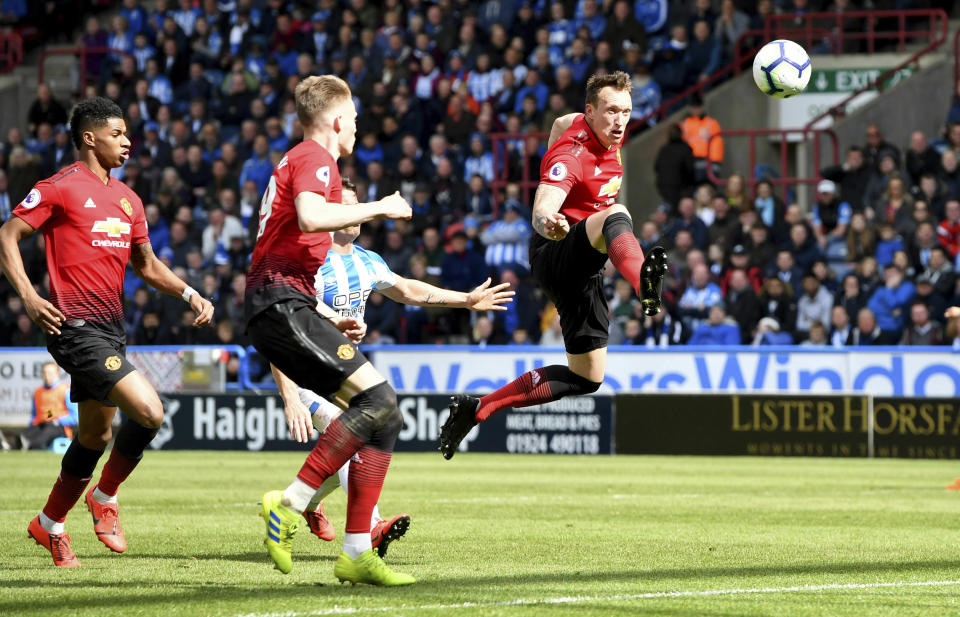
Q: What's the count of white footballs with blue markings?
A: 1